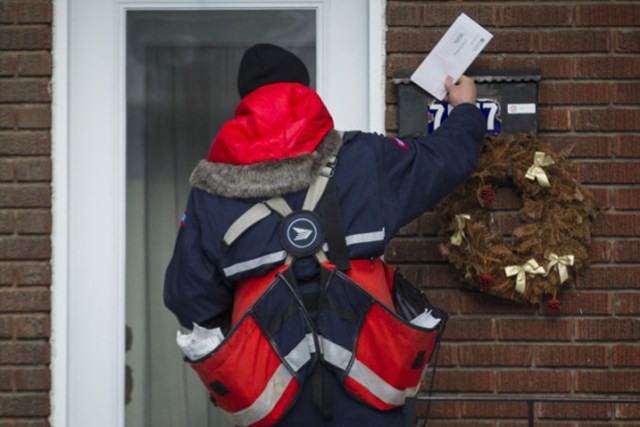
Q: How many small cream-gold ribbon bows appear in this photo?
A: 4